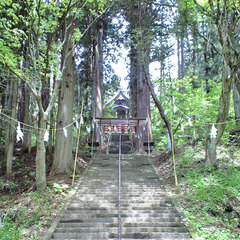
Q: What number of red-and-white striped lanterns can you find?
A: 5